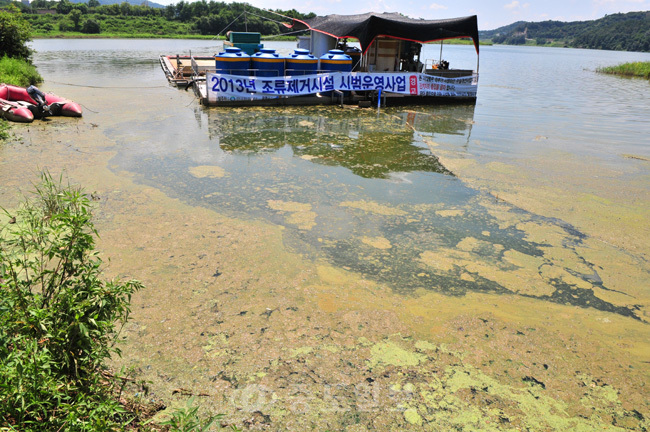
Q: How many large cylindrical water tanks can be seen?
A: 4